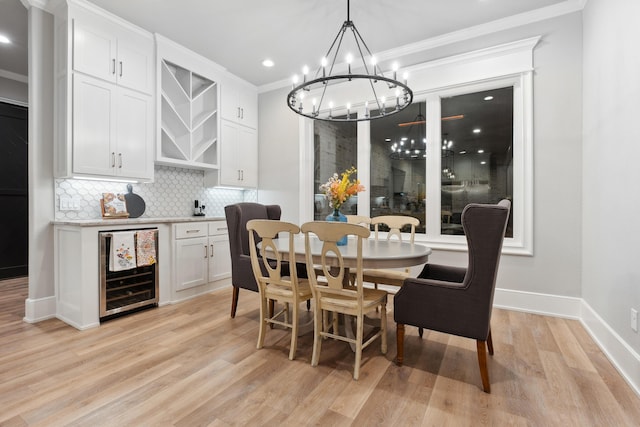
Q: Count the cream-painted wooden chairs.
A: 4